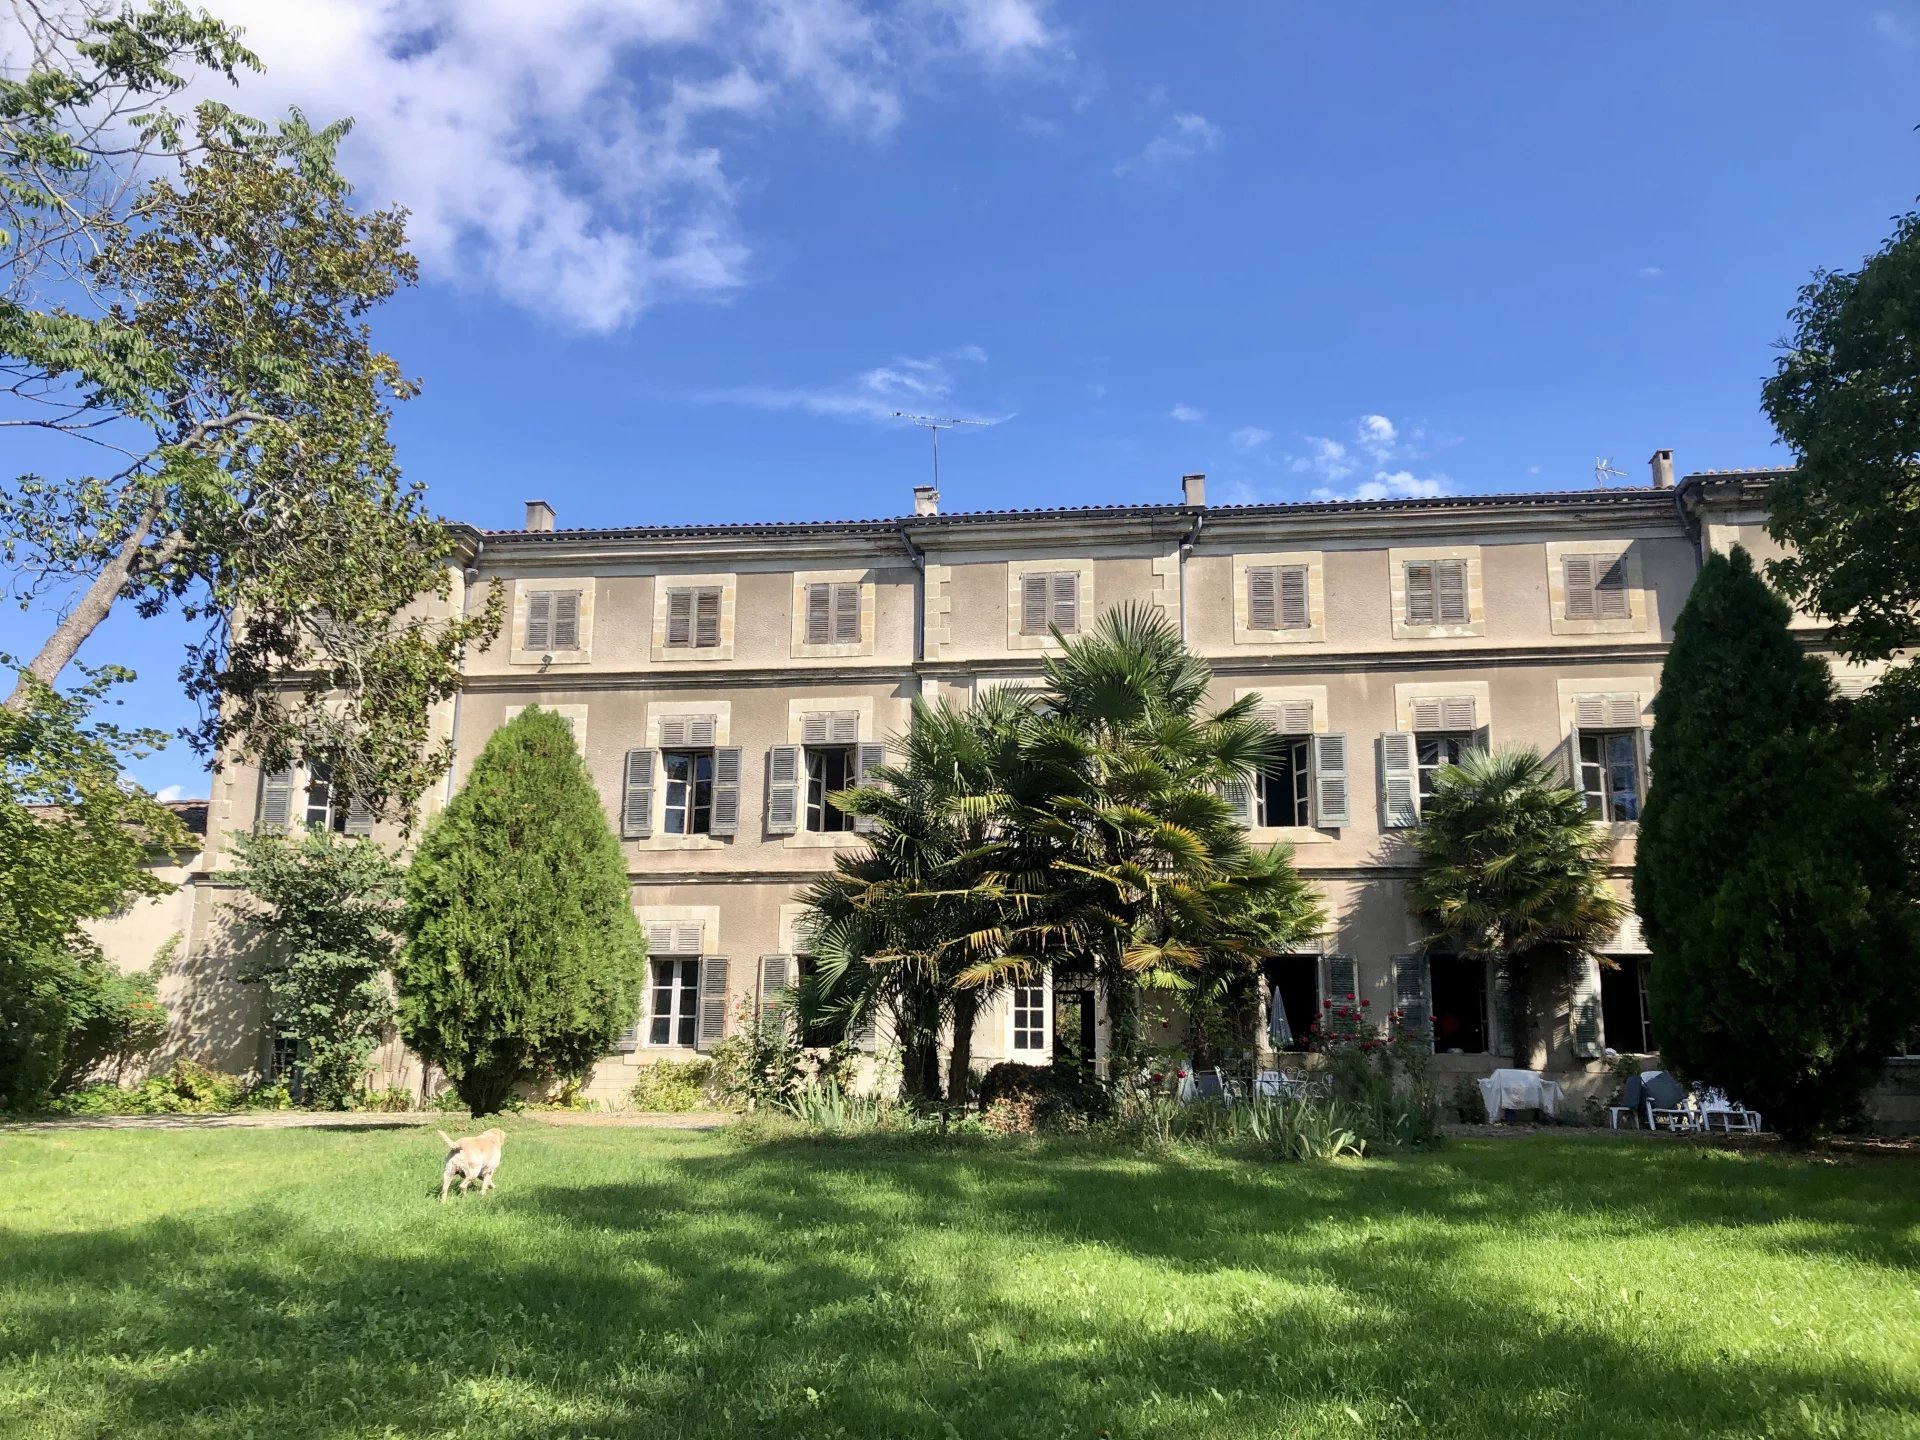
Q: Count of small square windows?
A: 7